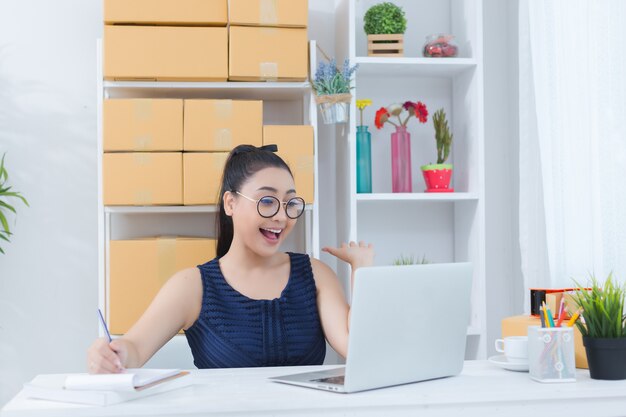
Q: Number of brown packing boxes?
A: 11